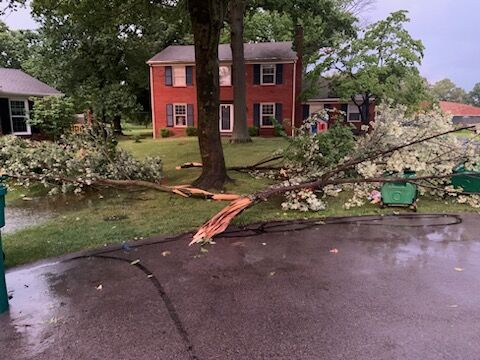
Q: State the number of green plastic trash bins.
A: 3